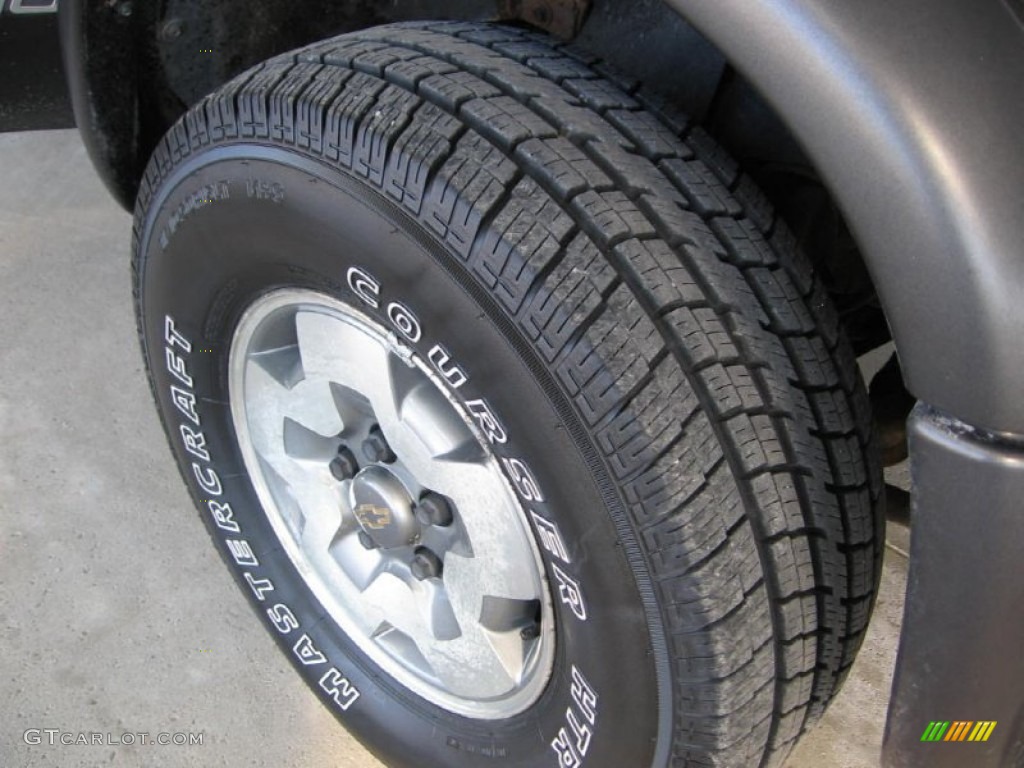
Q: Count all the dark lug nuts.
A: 5